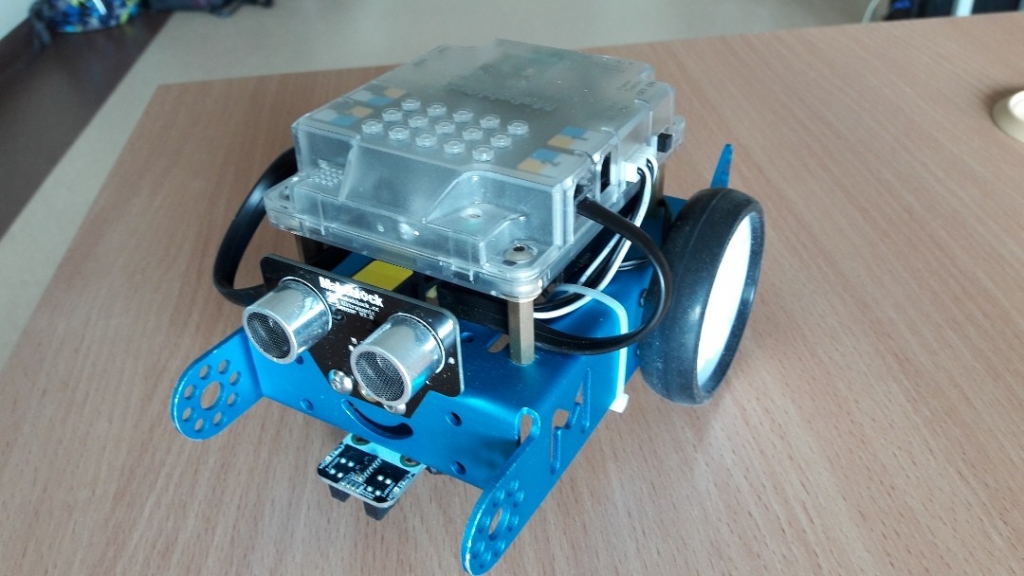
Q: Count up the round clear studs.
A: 15